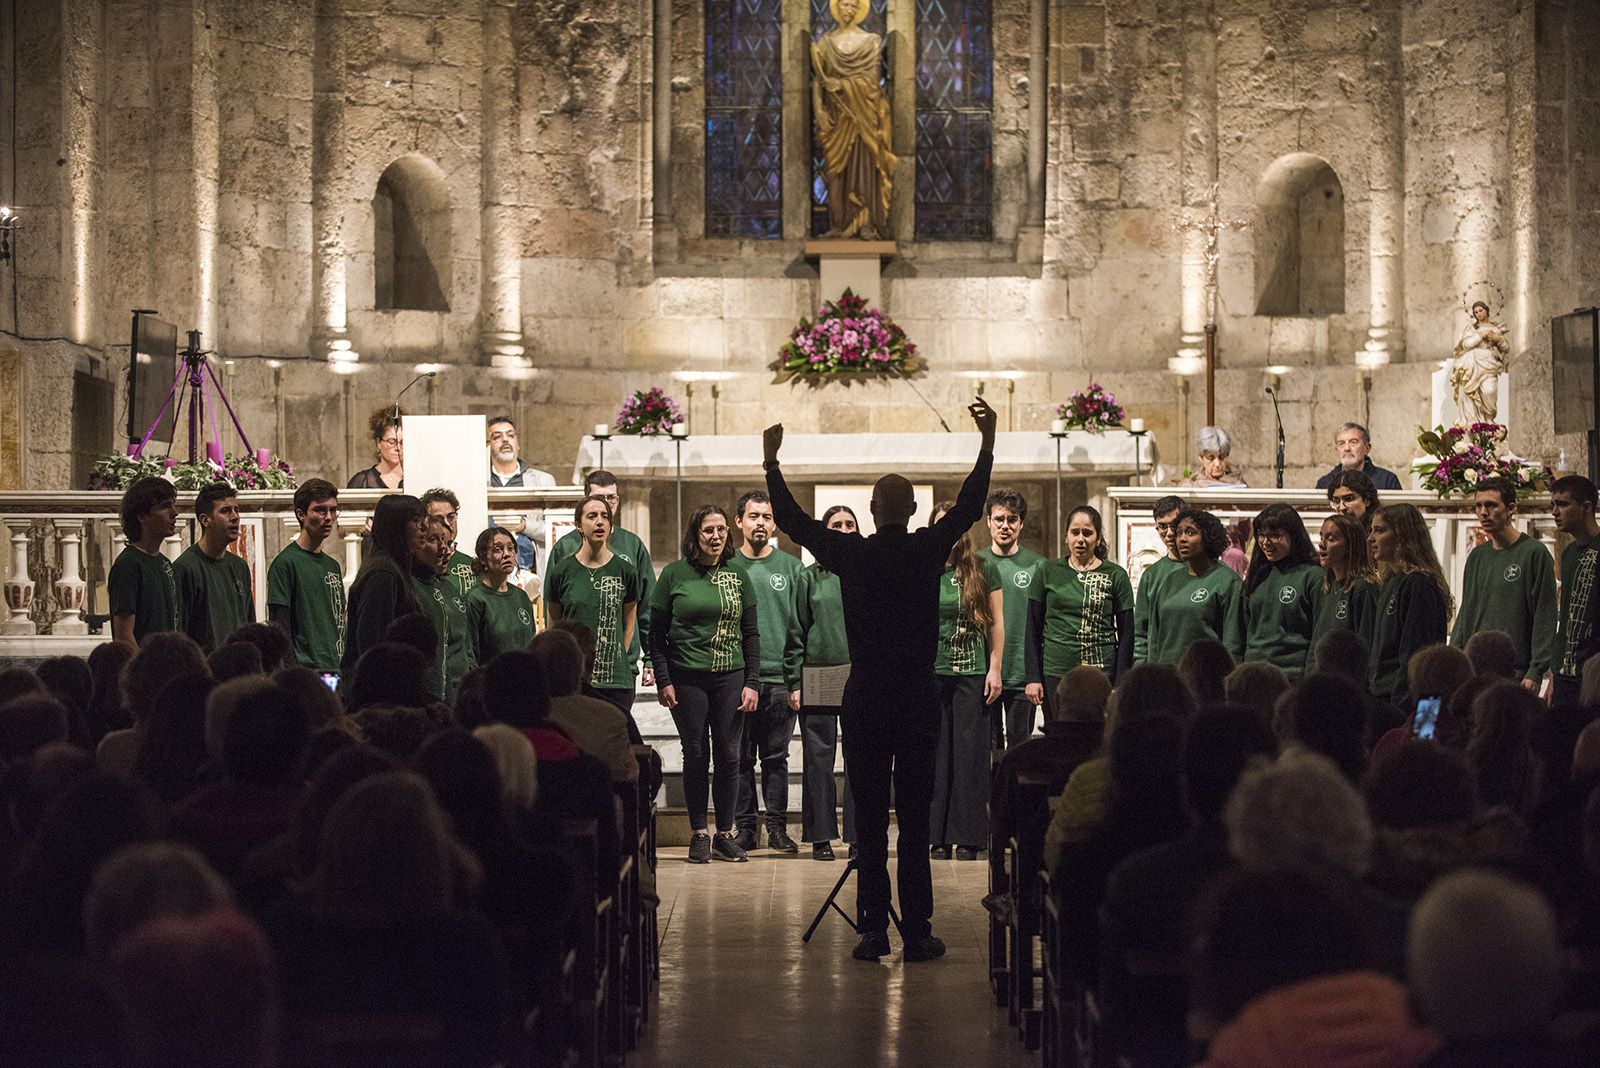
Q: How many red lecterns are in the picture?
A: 0